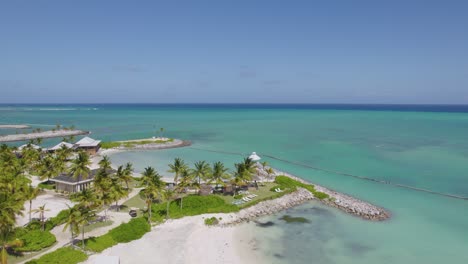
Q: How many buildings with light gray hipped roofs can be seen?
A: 3